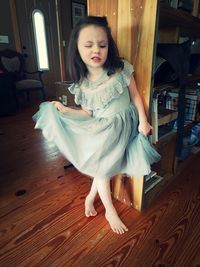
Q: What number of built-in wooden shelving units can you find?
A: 1